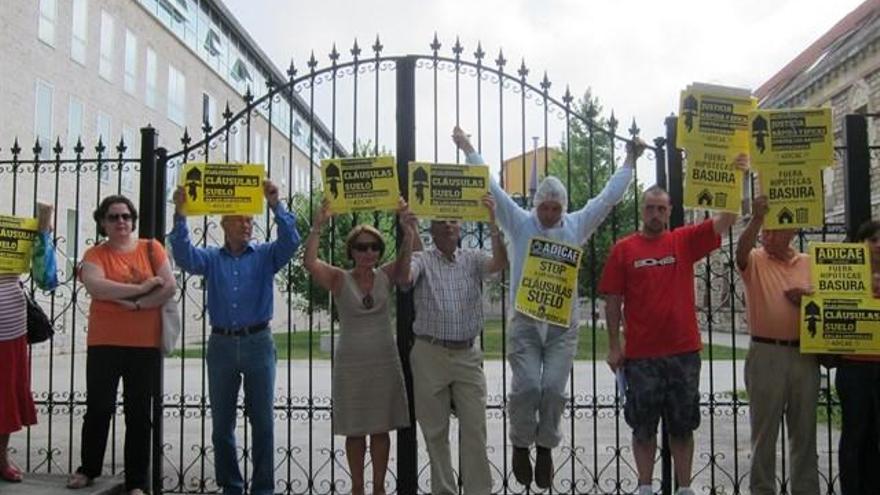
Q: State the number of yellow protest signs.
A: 11